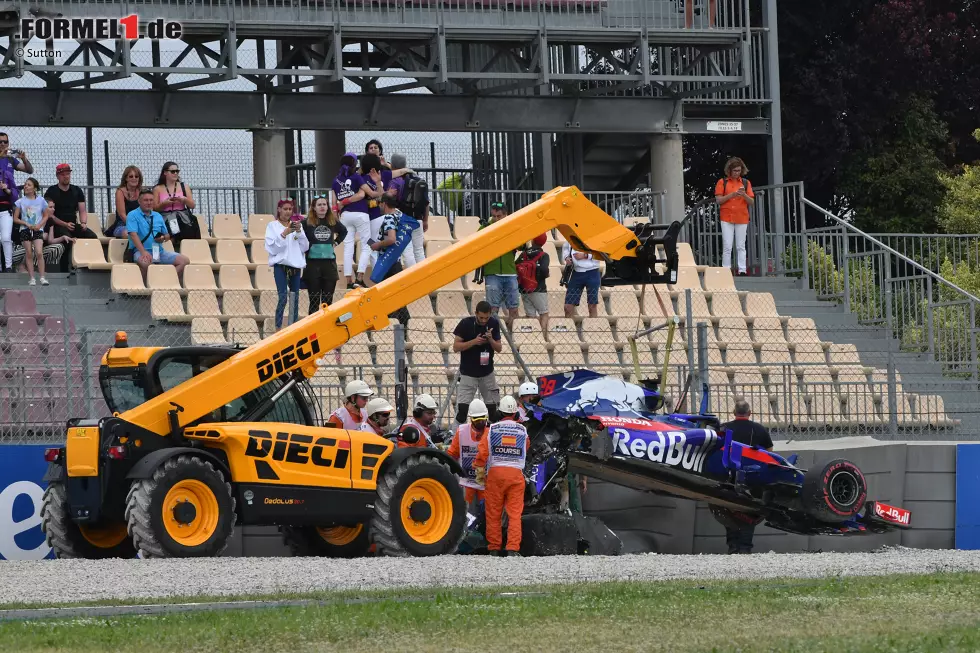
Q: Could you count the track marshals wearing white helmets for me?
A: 6